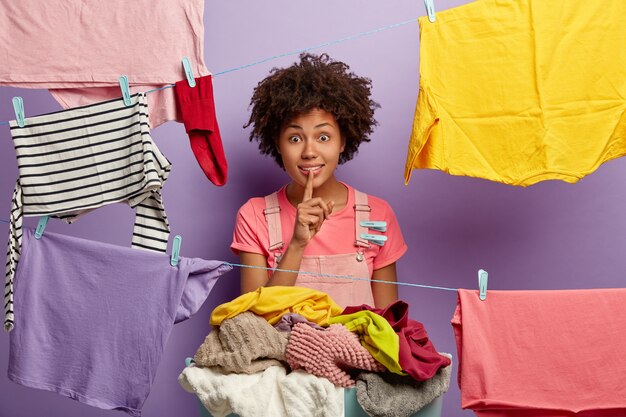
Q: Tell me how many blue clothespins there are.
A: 9